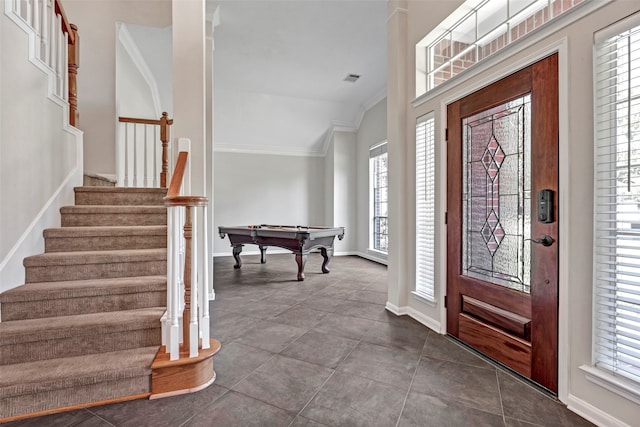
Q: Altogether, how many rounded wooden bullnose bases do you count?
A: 1